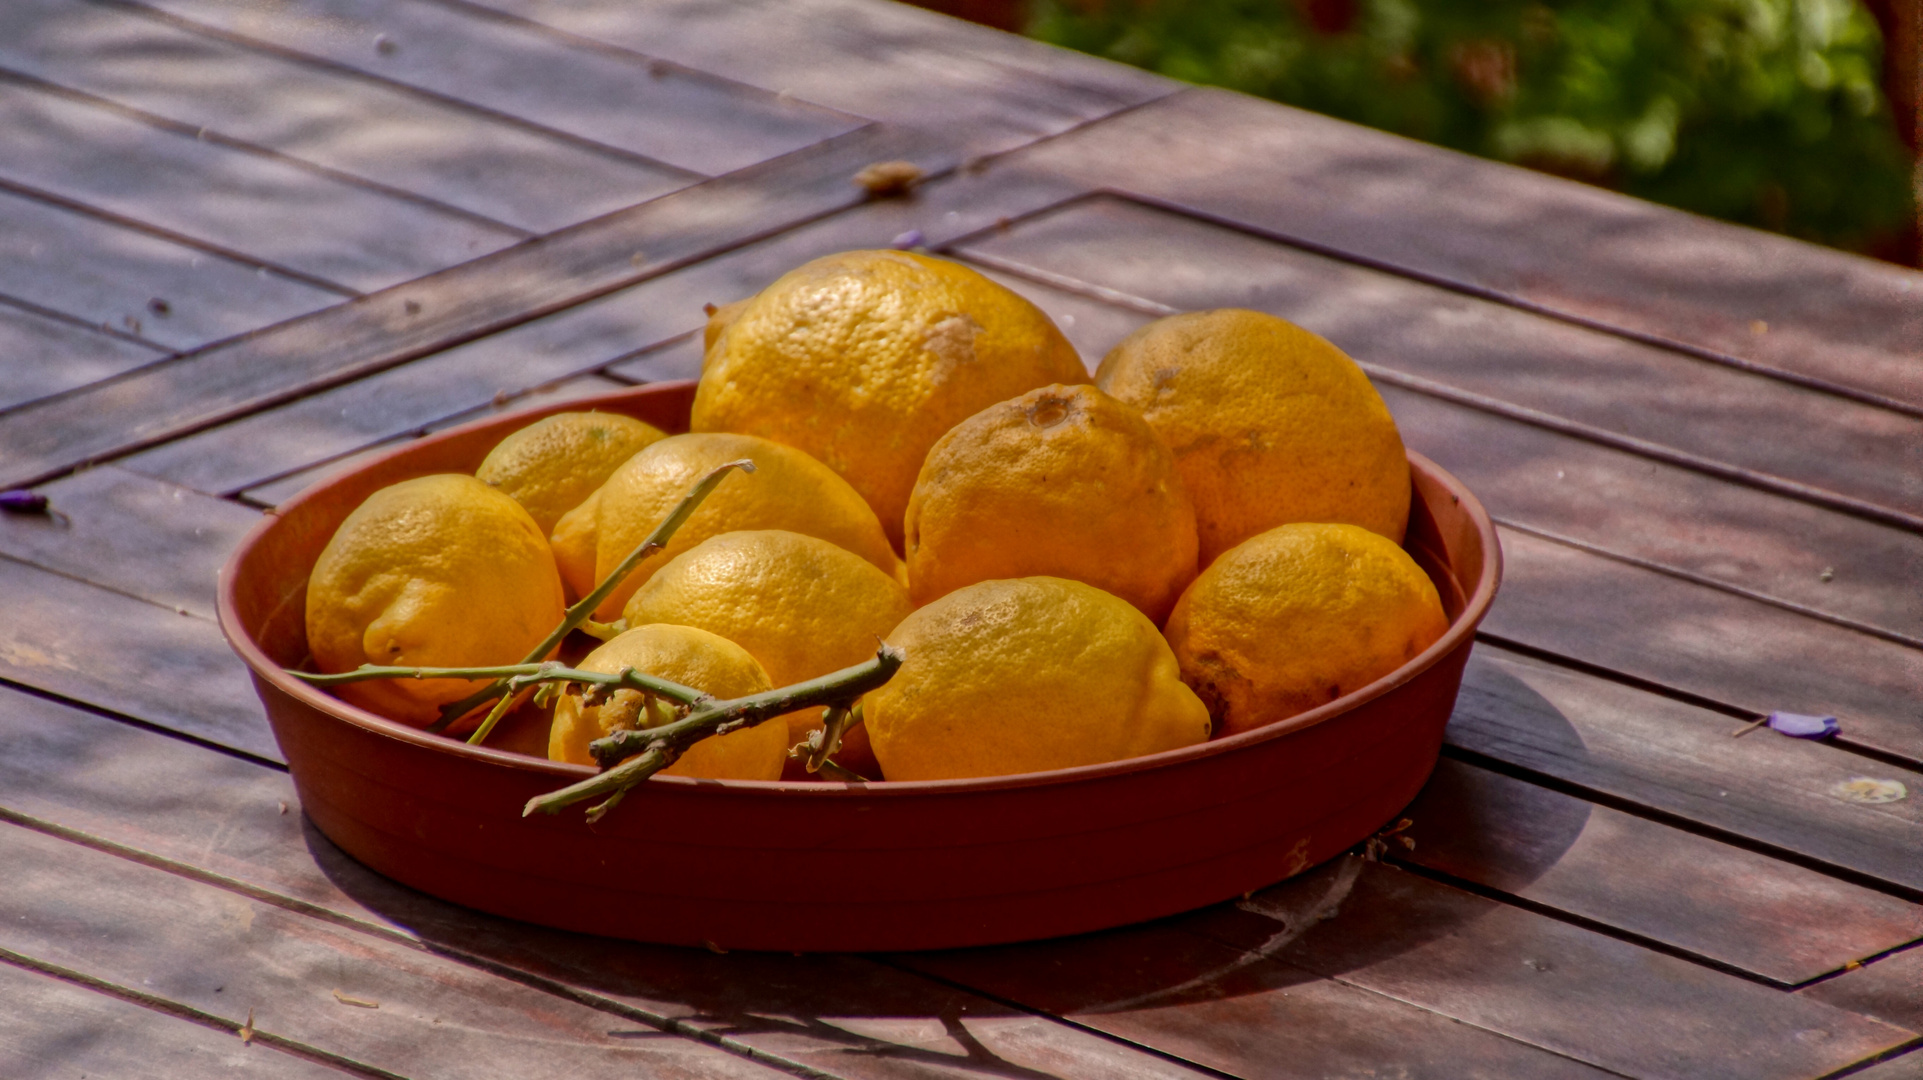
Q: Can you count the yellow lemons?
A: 10